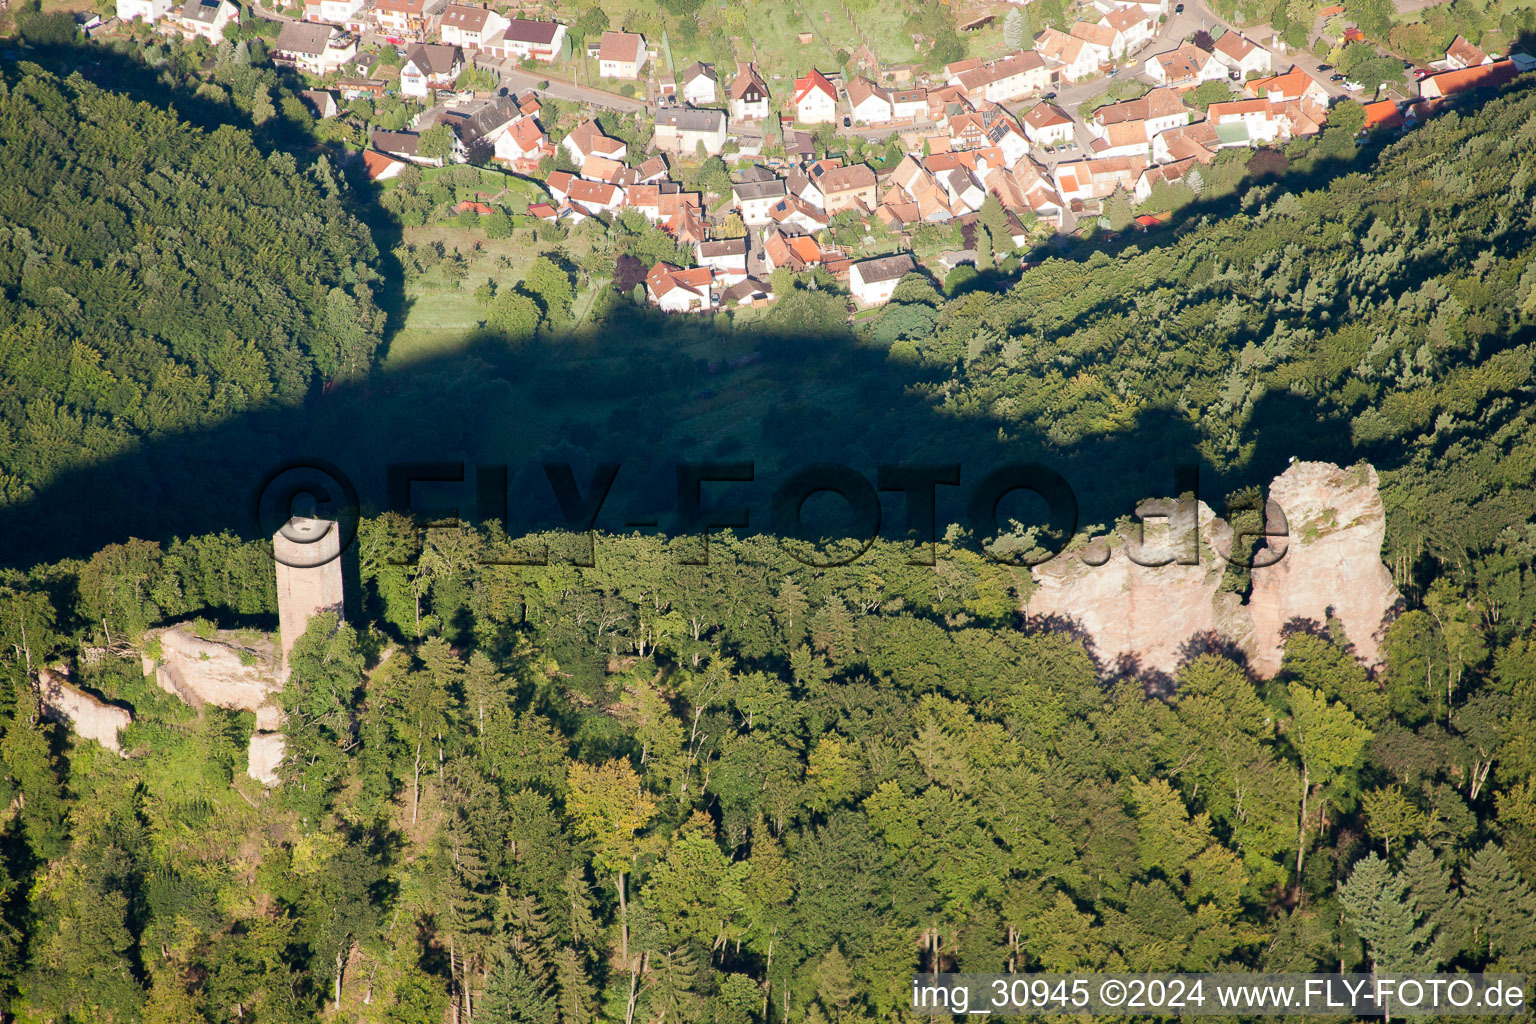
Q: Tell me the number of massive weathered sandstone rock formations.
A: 2